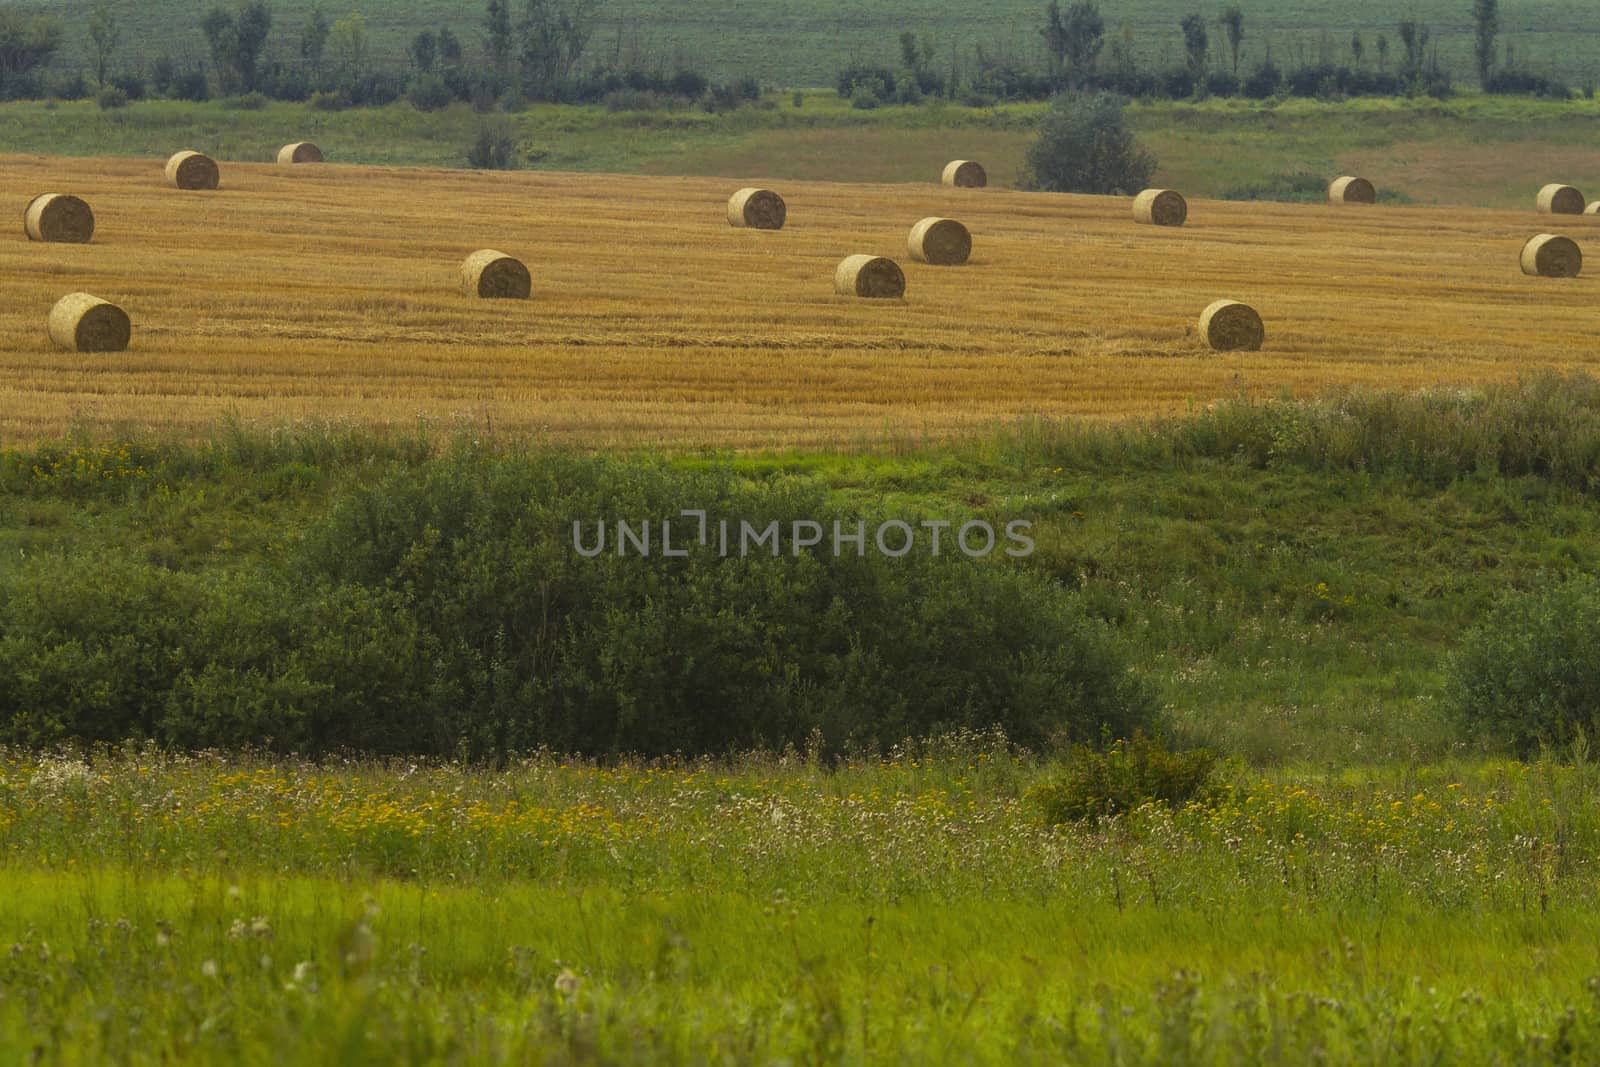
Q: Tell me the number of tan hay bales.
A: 15